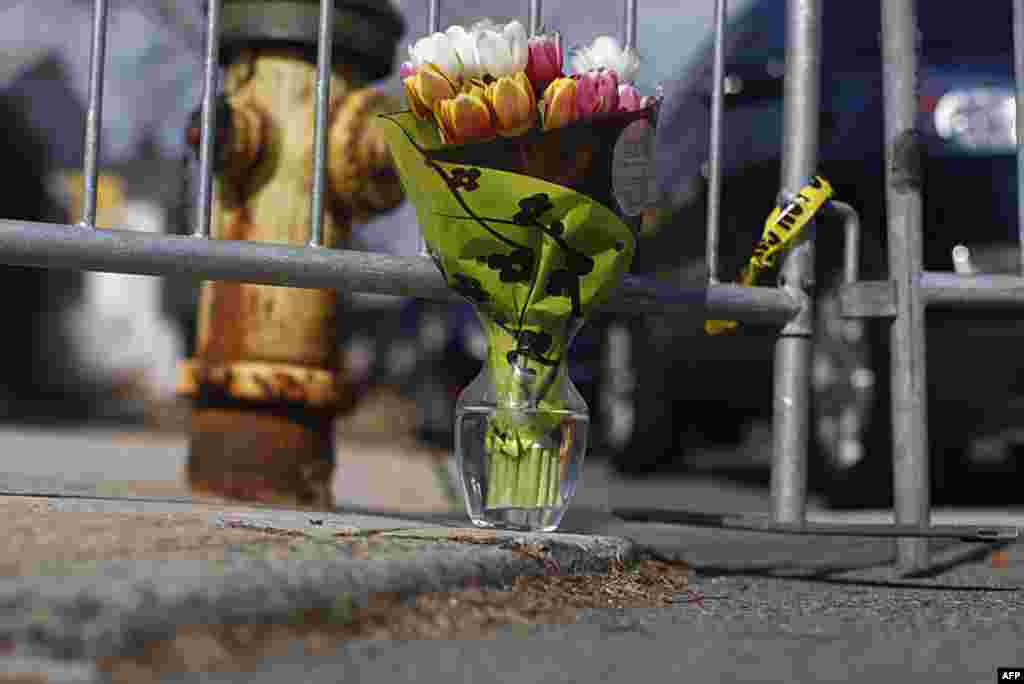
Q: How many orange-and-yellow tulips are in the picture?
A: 4